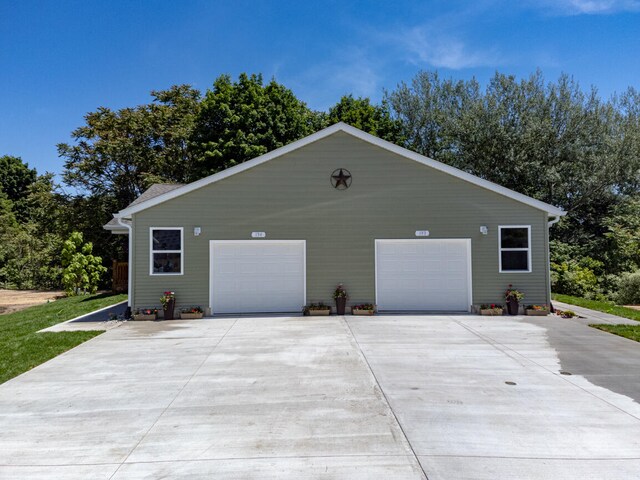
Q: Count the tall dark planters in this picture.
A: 3